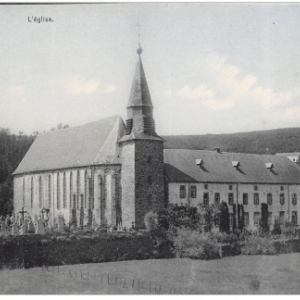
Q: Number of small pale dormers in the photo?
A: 3